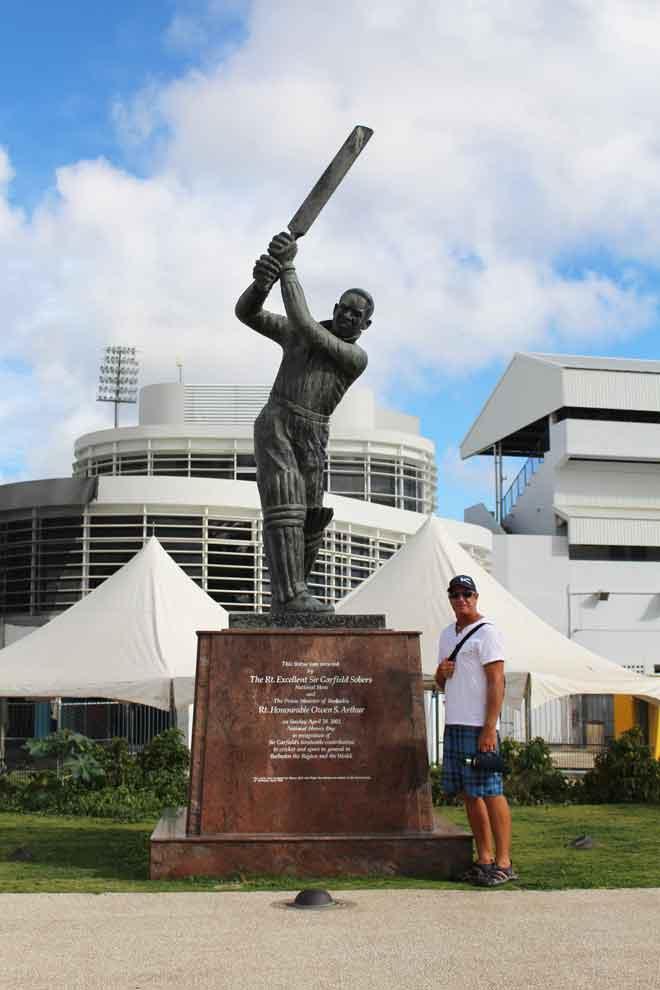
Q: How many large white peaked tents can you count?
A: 2